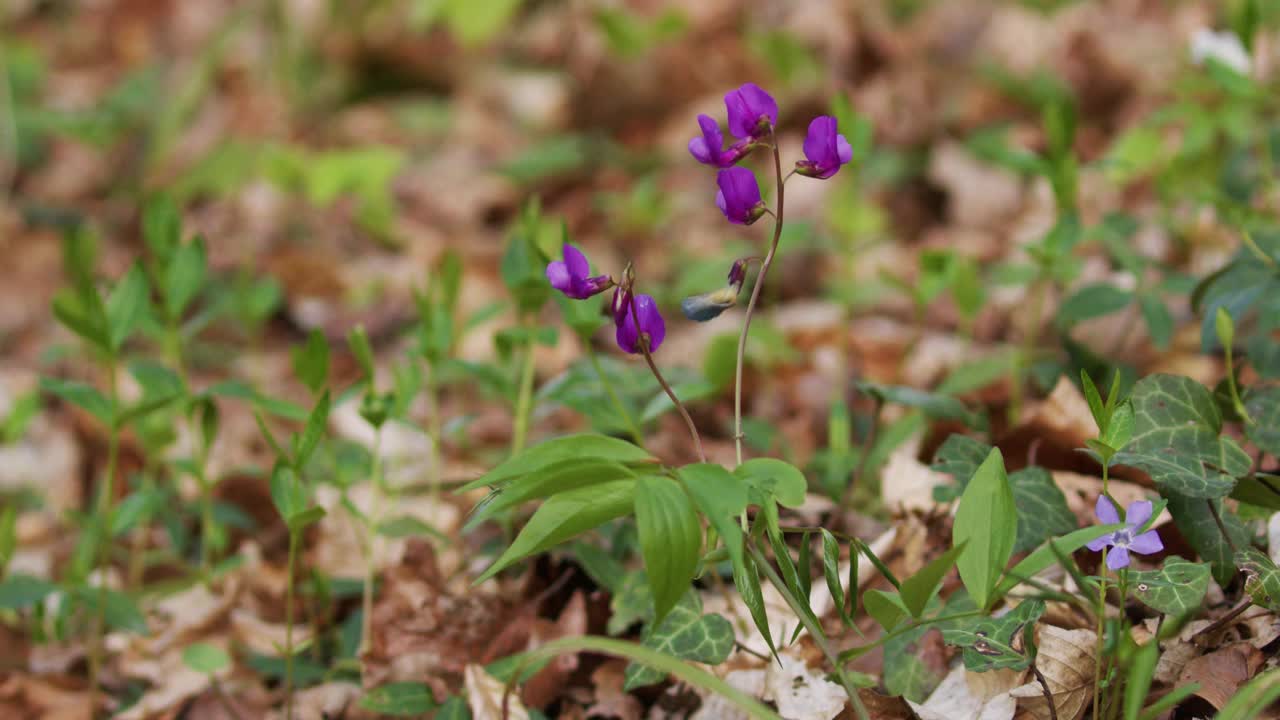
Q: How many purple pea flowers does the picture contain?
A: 6